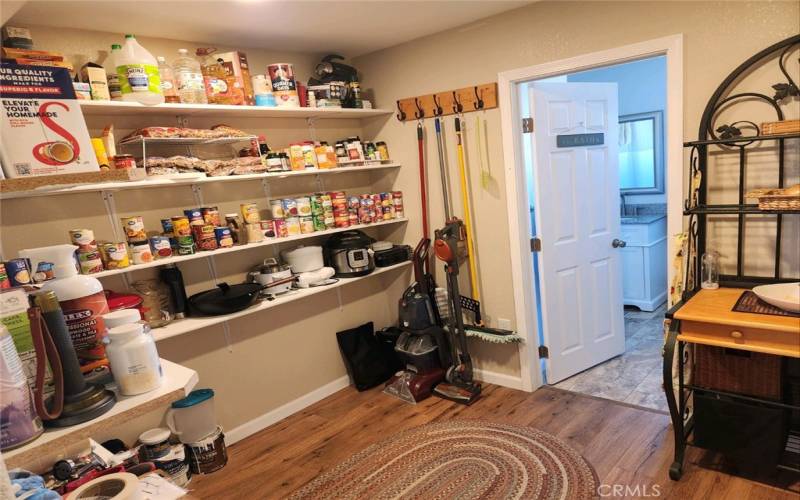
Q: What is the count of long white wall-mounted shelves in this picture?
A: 4